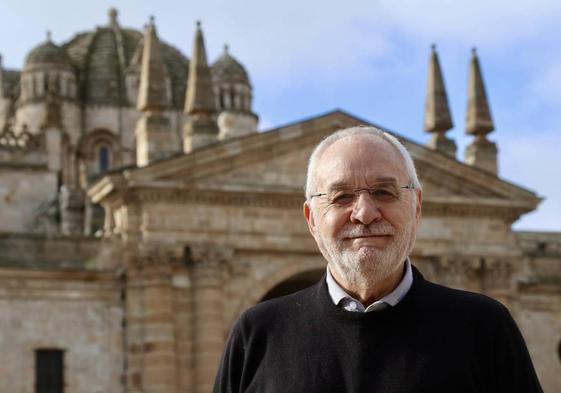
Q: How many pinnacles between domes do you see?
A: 2